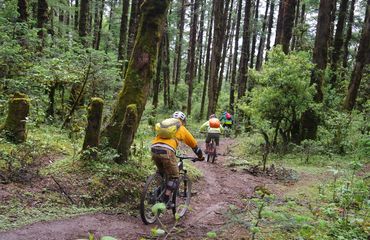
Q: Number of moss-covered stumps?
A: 3